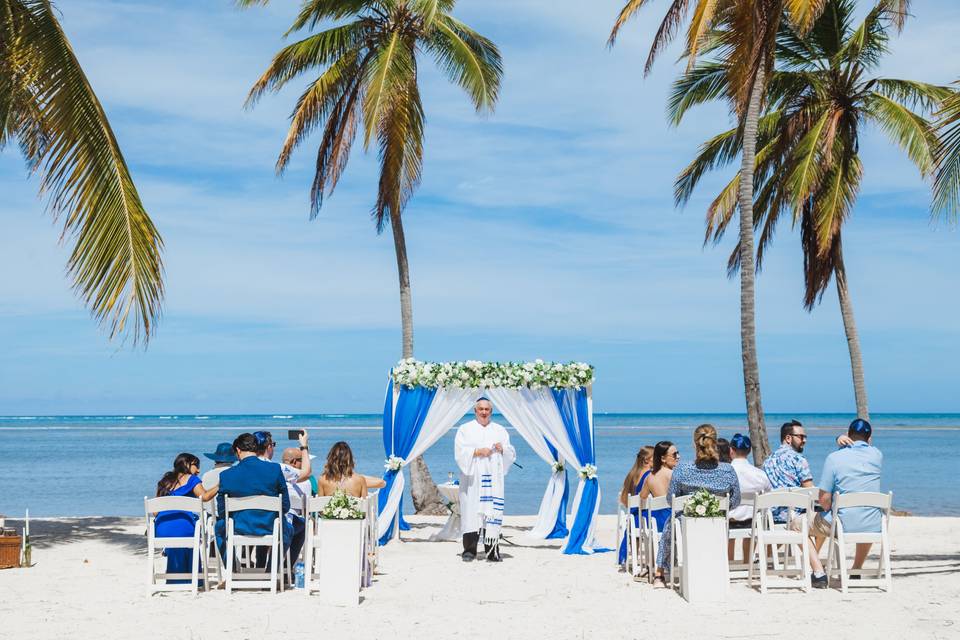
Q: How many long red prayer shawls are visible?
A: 0